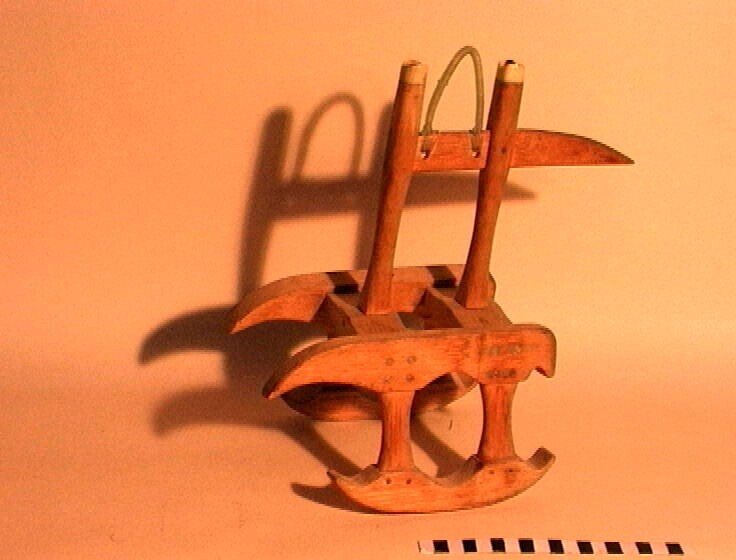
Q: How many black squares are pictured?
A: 9